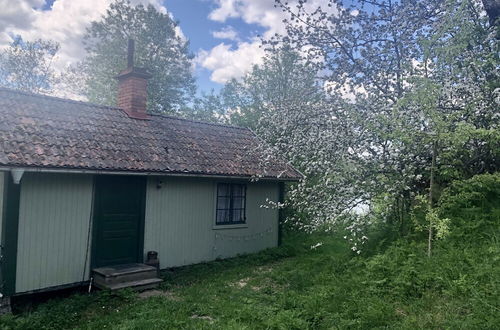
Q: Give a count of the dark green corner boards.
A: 2